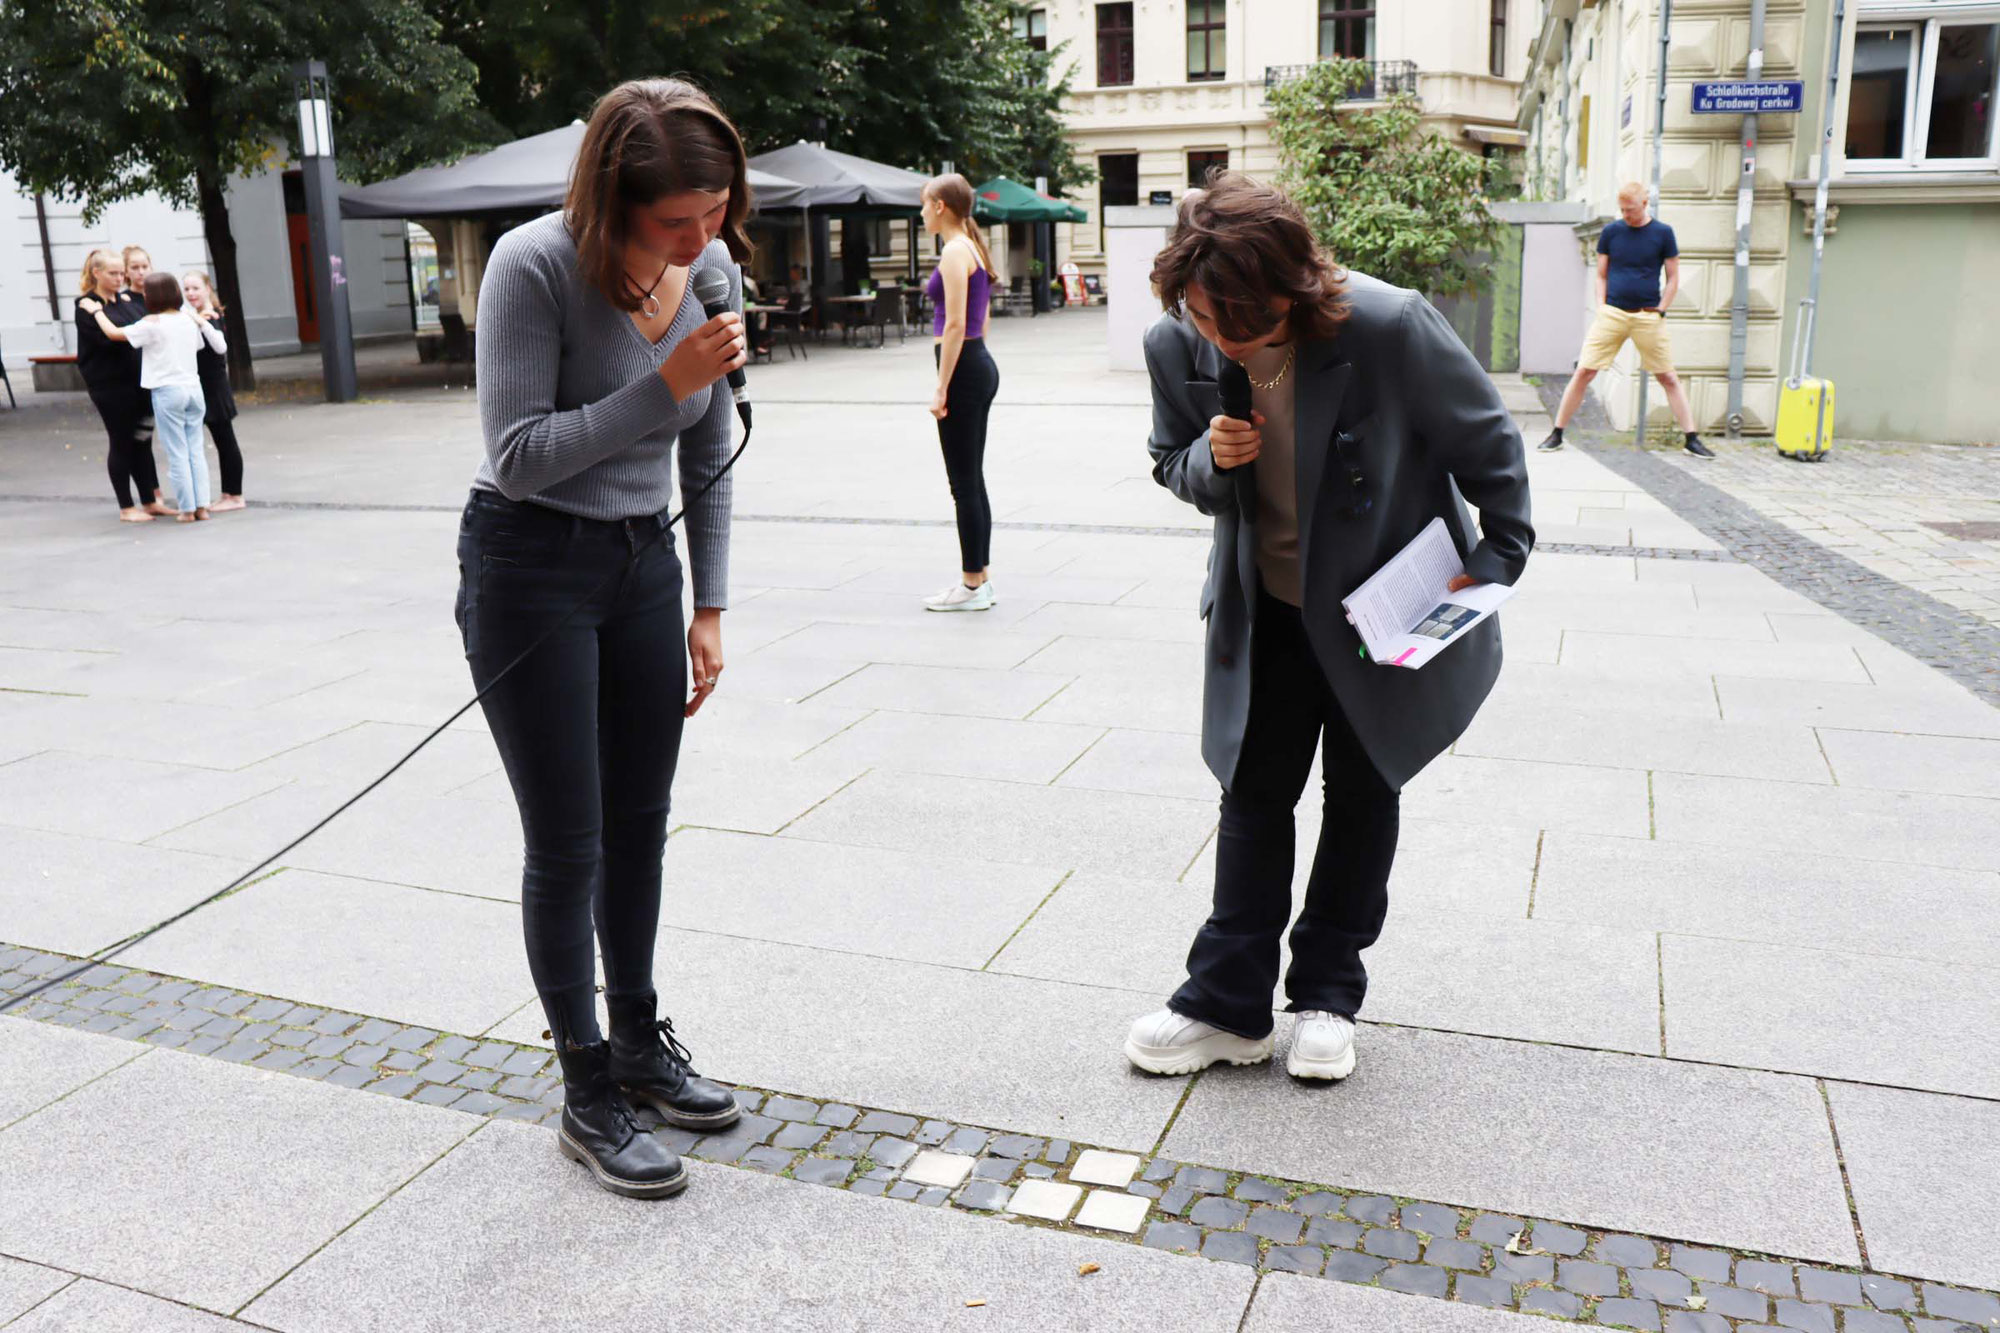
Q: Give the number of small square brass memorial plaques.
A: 4